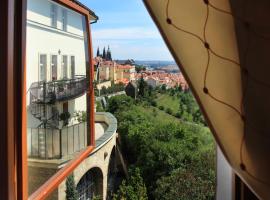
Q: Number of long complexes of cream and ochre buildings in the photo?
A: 1